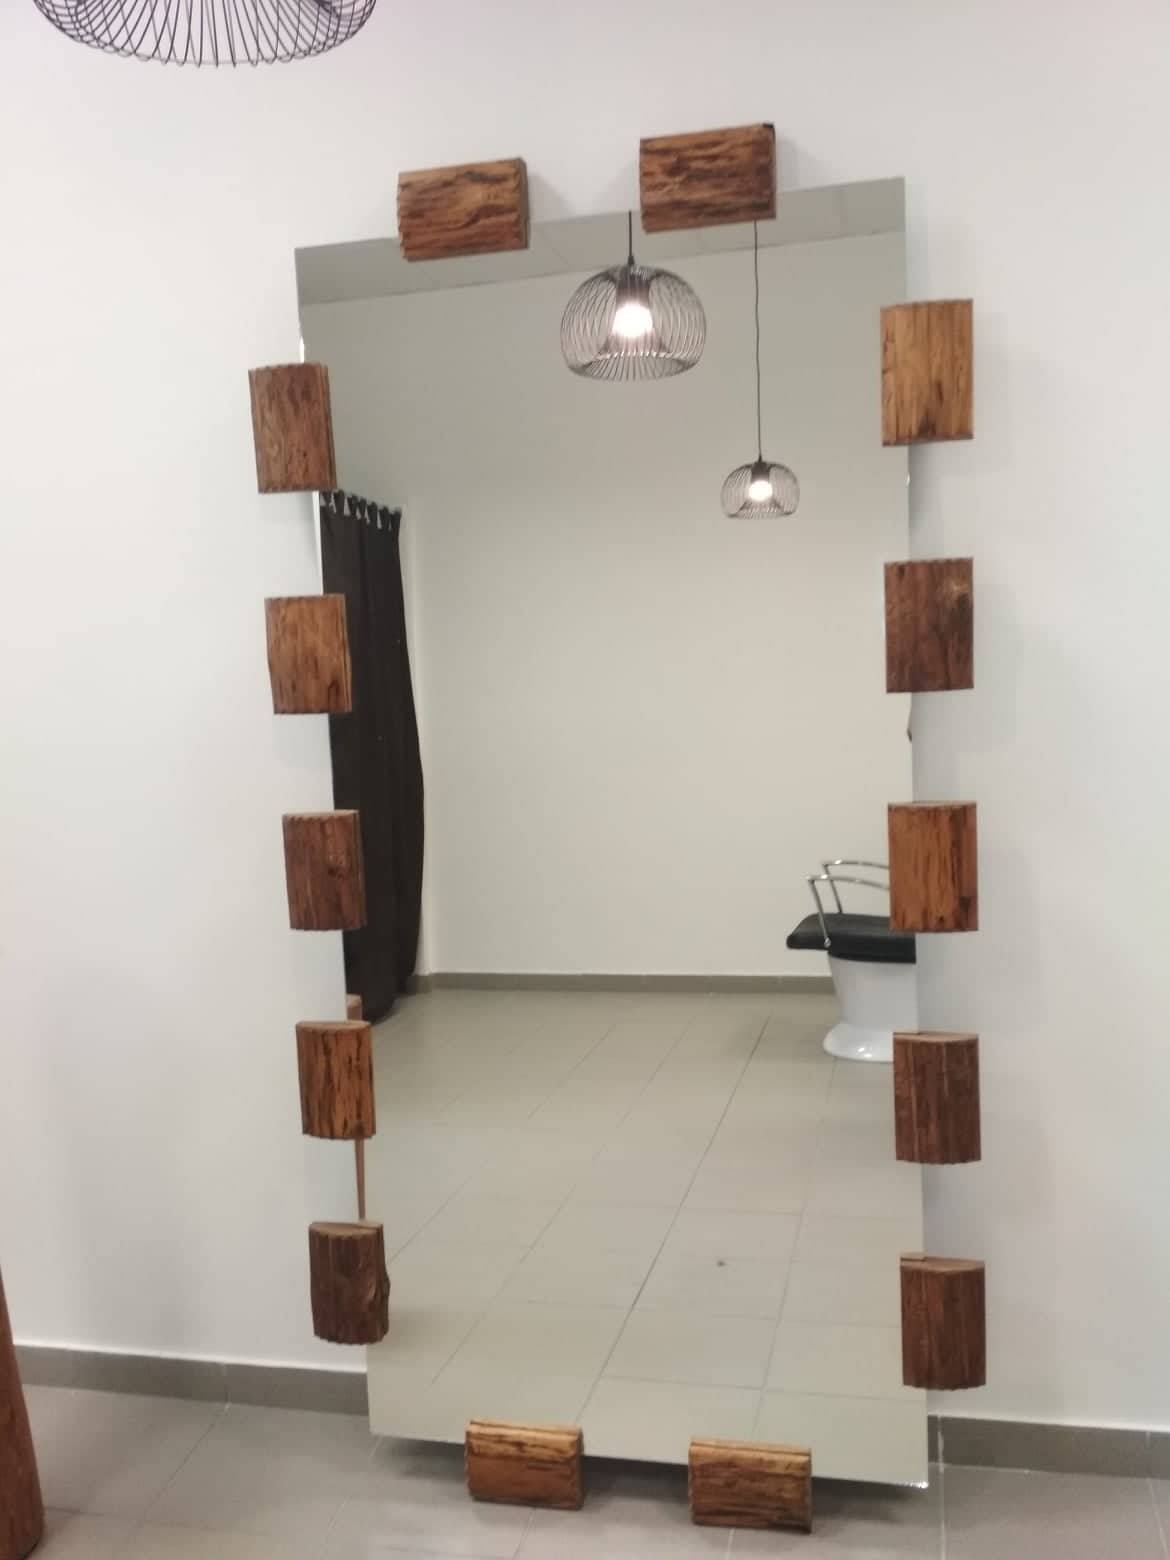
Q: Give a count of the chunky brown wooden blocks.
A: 14